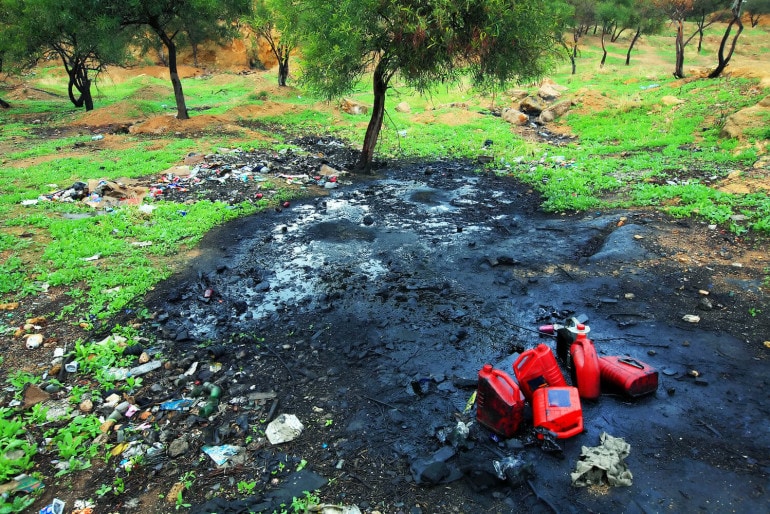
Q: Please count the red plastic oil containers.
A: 5